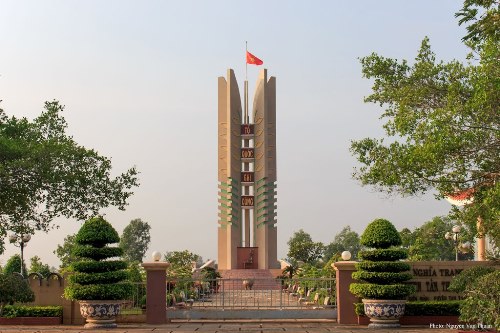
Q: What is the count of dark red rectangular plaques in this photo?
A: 4